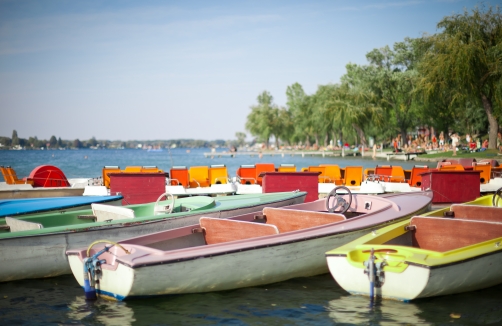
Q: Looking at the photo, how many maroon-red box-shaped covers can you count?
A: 3